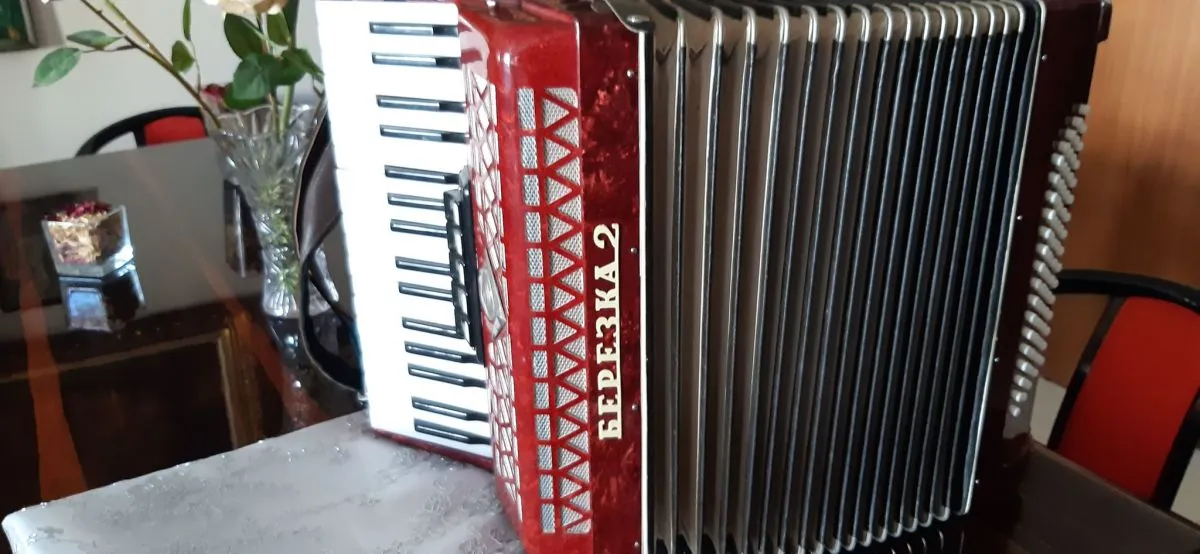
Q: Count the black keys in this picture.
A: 14